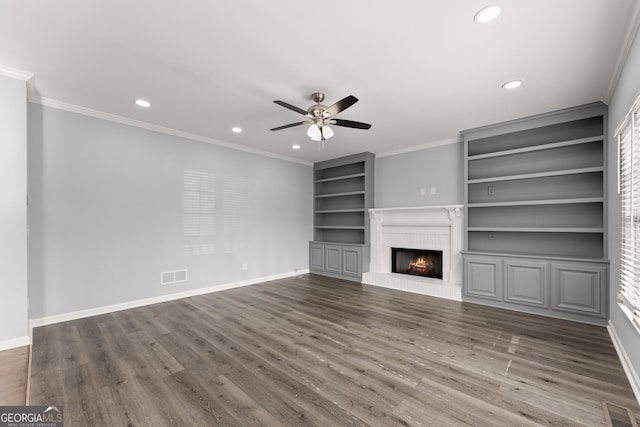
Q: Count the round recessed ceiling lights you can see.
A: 5